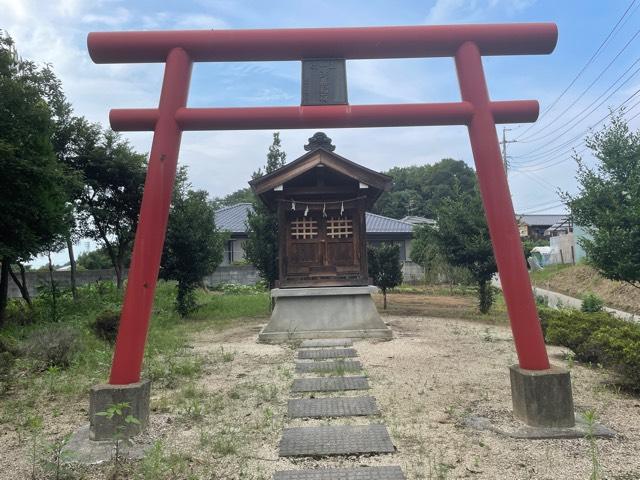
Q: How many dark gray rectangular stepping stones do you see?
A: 7